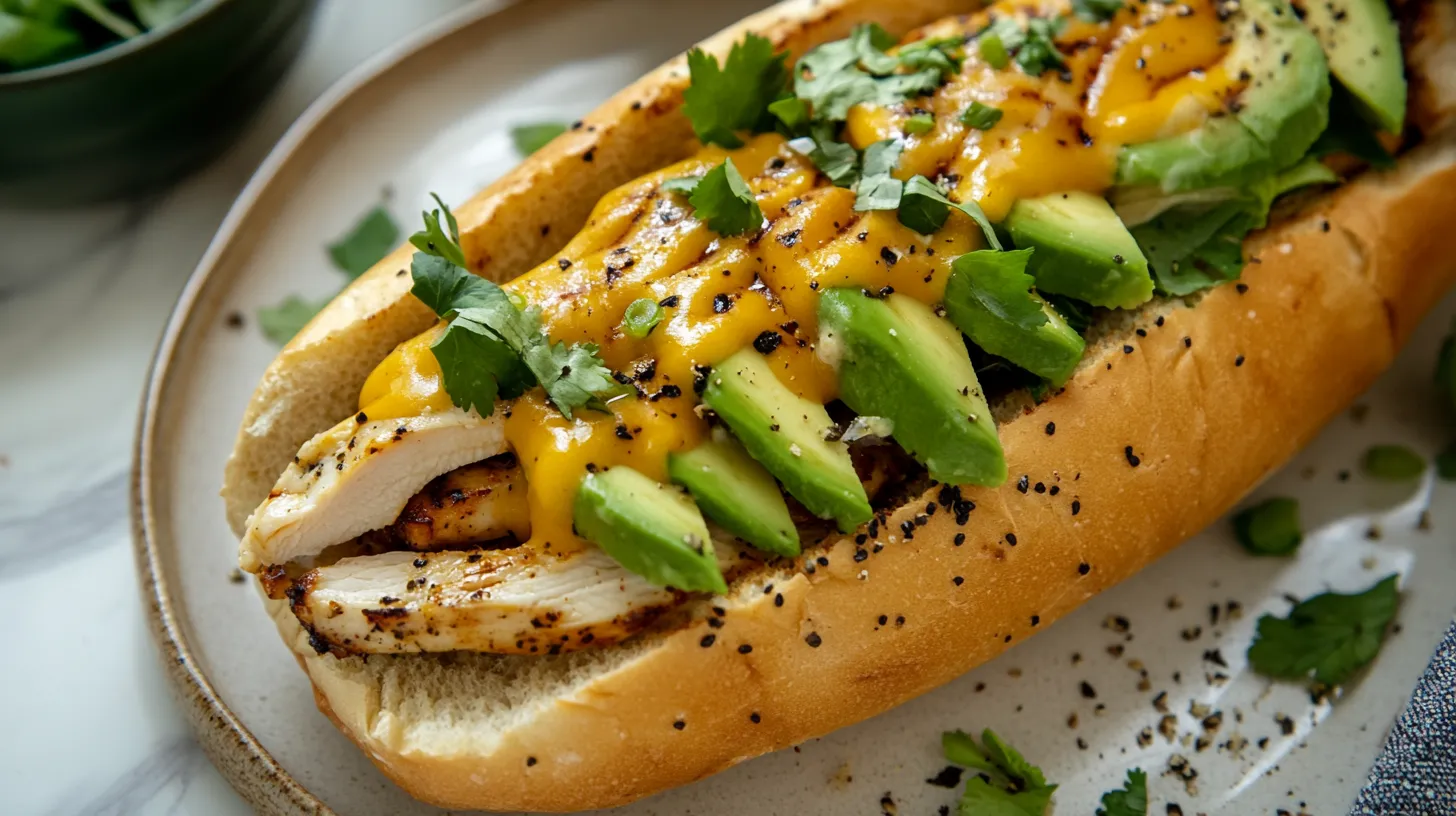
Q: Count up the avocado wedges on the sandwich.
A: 8